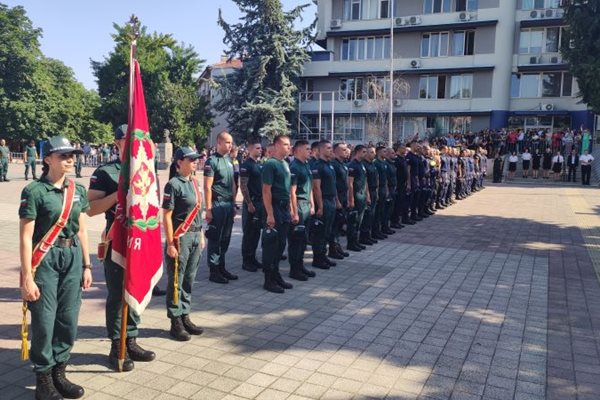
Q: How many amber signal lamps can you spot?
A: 0